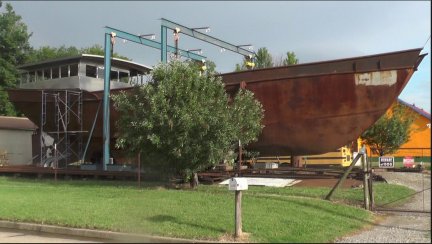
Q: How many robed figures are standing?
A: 0